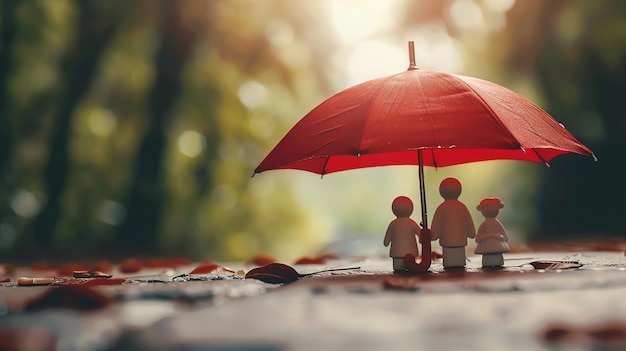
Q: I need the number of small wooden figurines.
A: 3